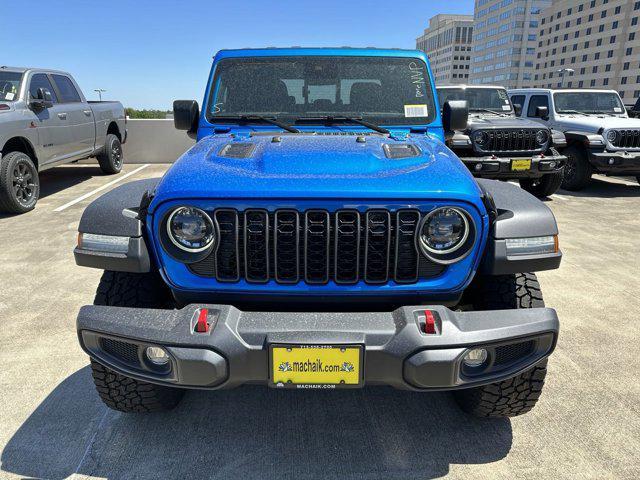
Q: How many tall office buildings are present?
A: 3